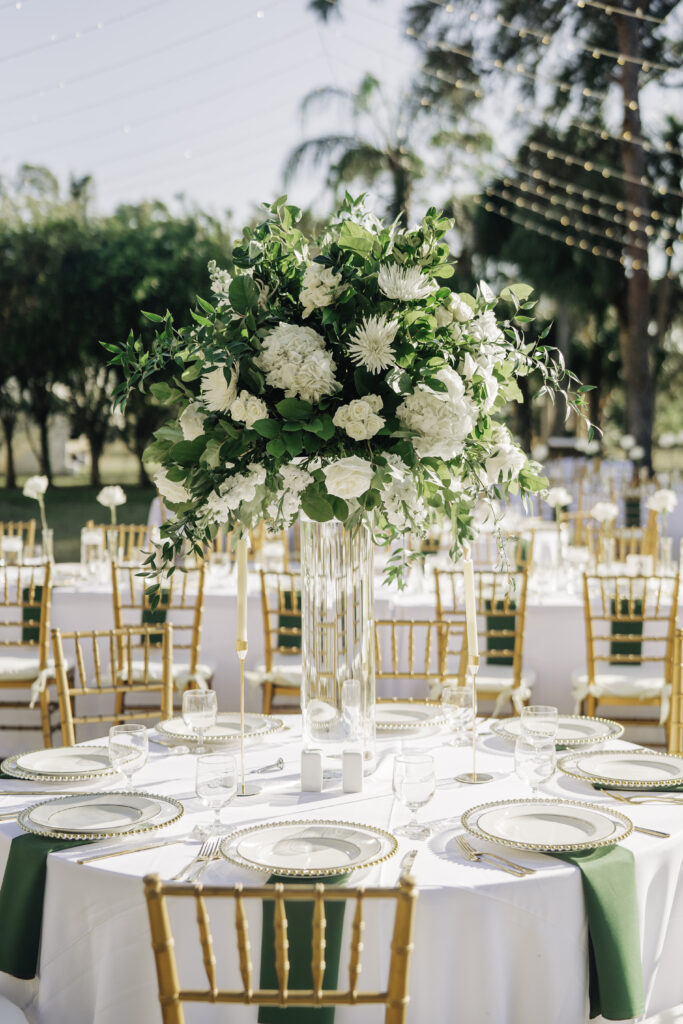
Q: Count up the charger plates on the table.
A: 8